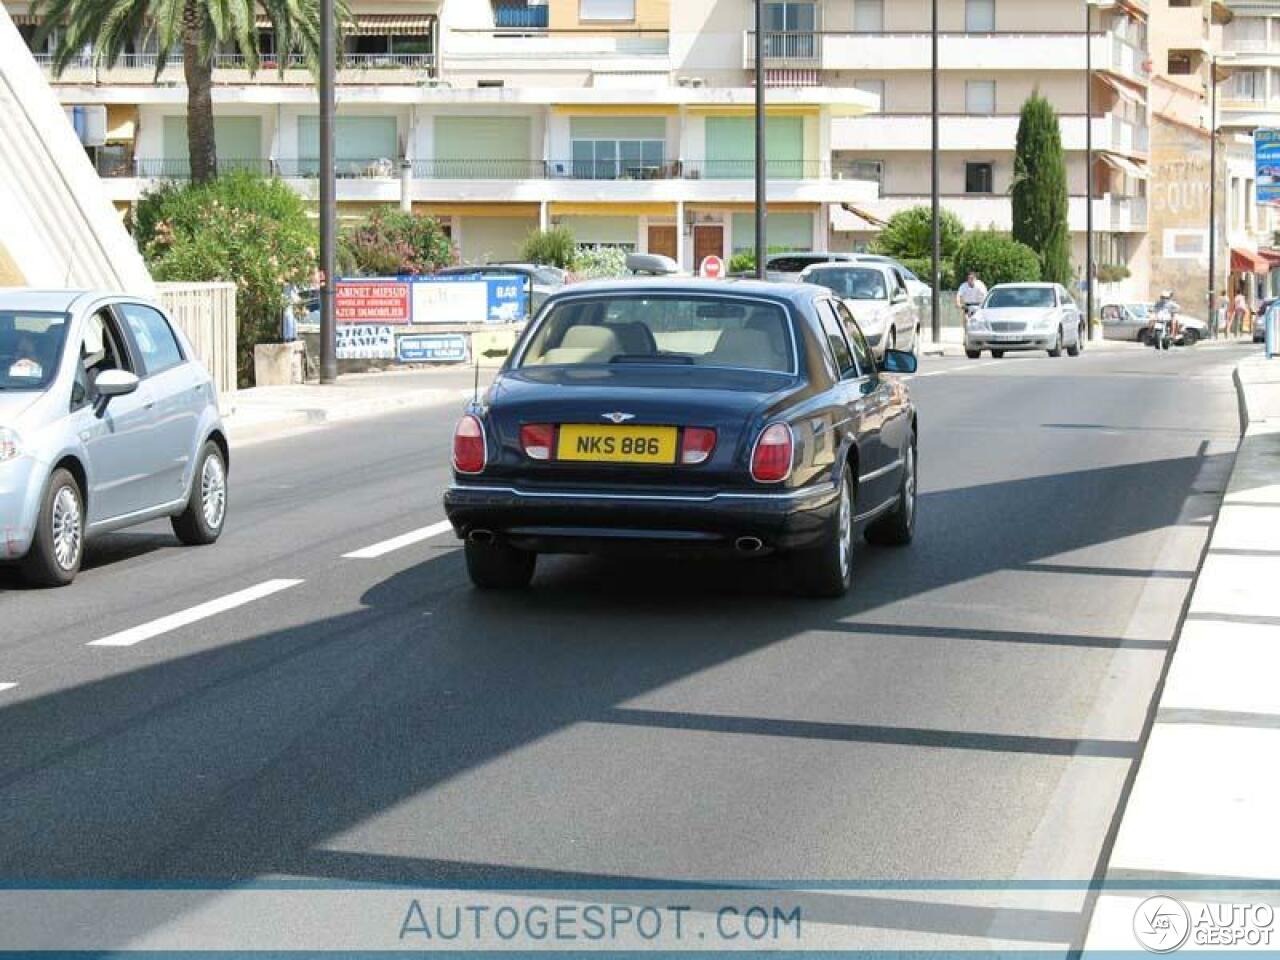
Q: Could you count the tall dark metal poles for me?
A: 5